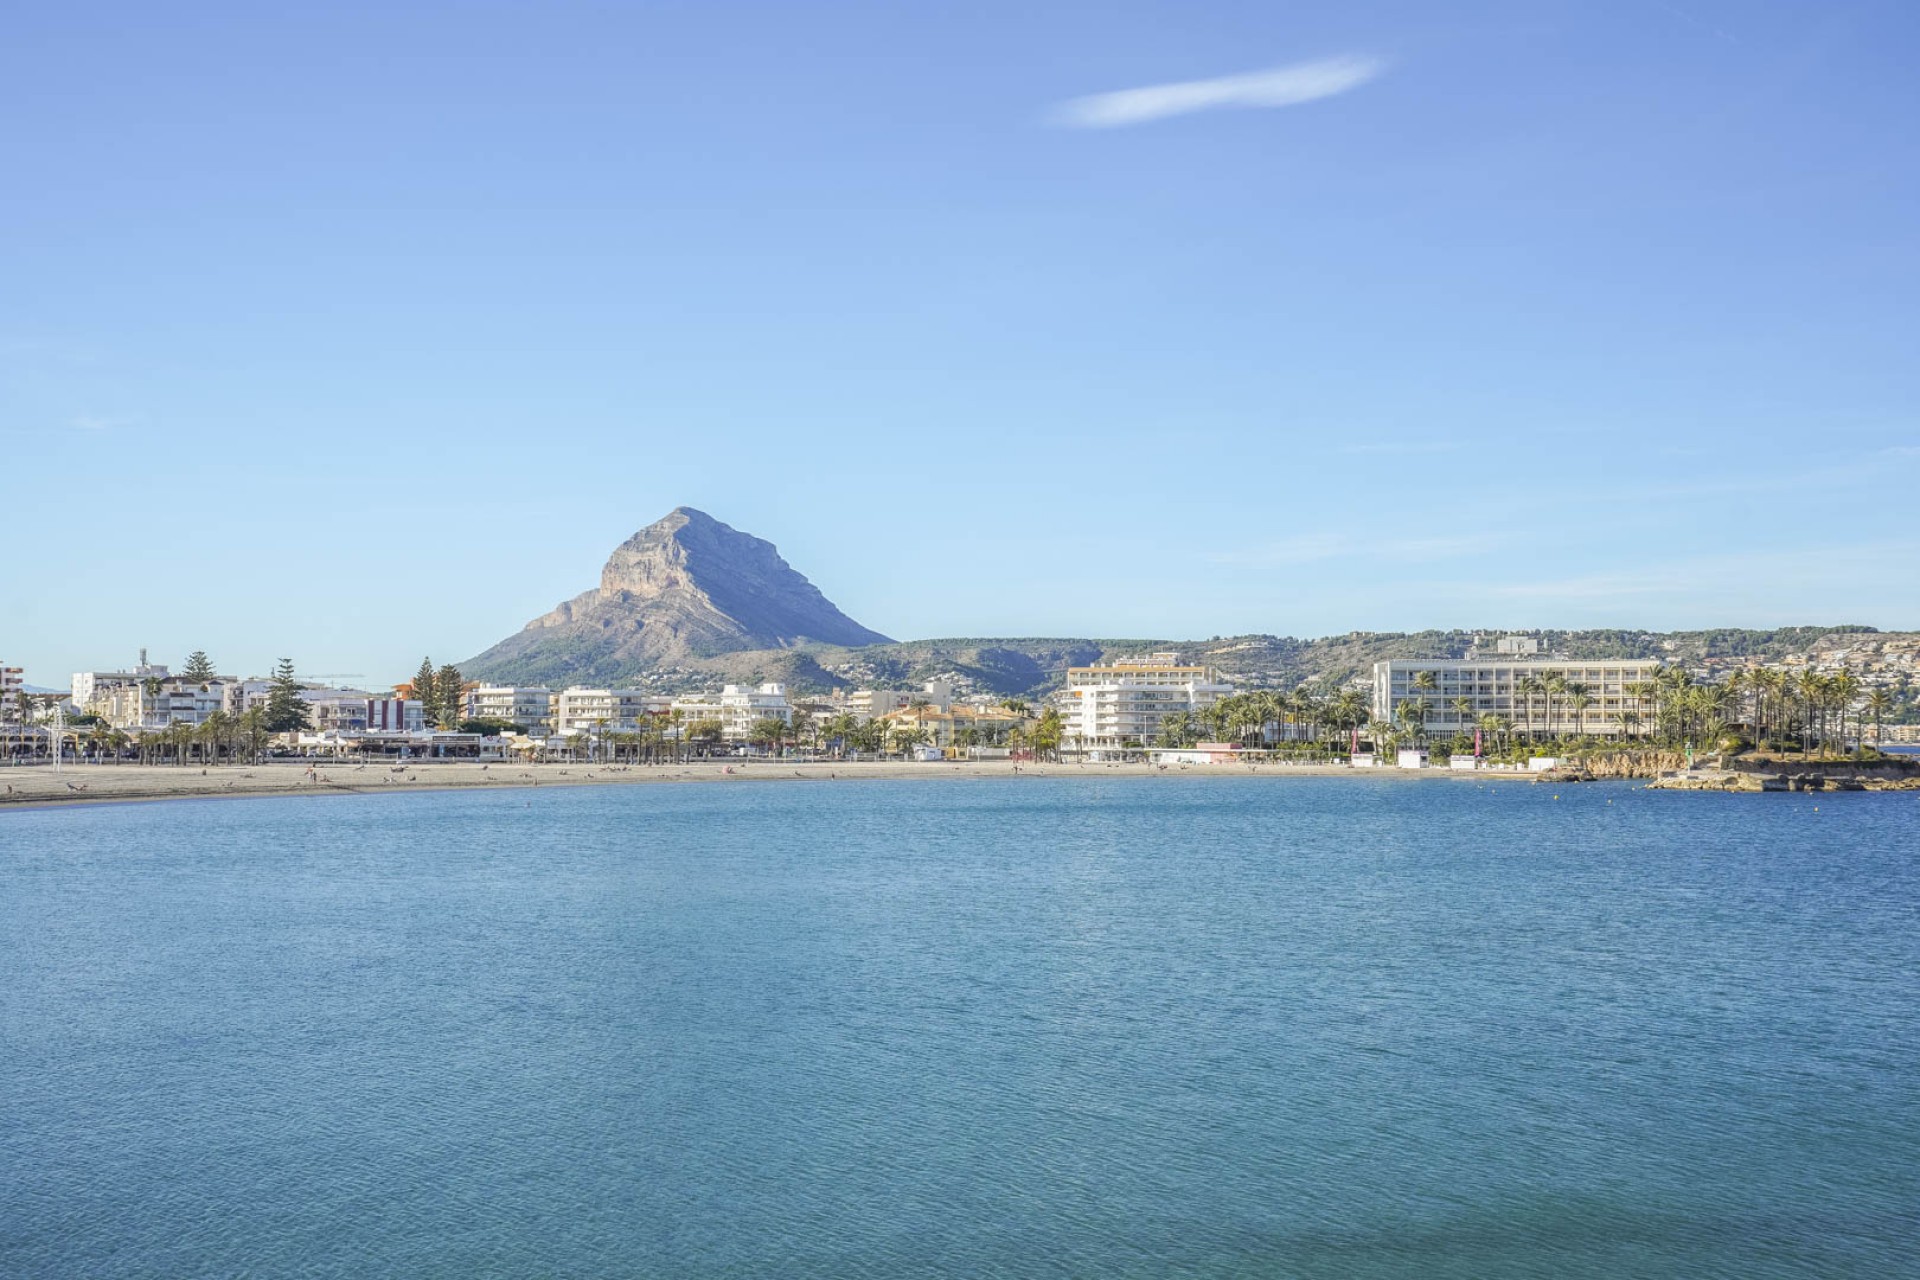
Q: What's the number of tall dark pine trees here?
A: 4